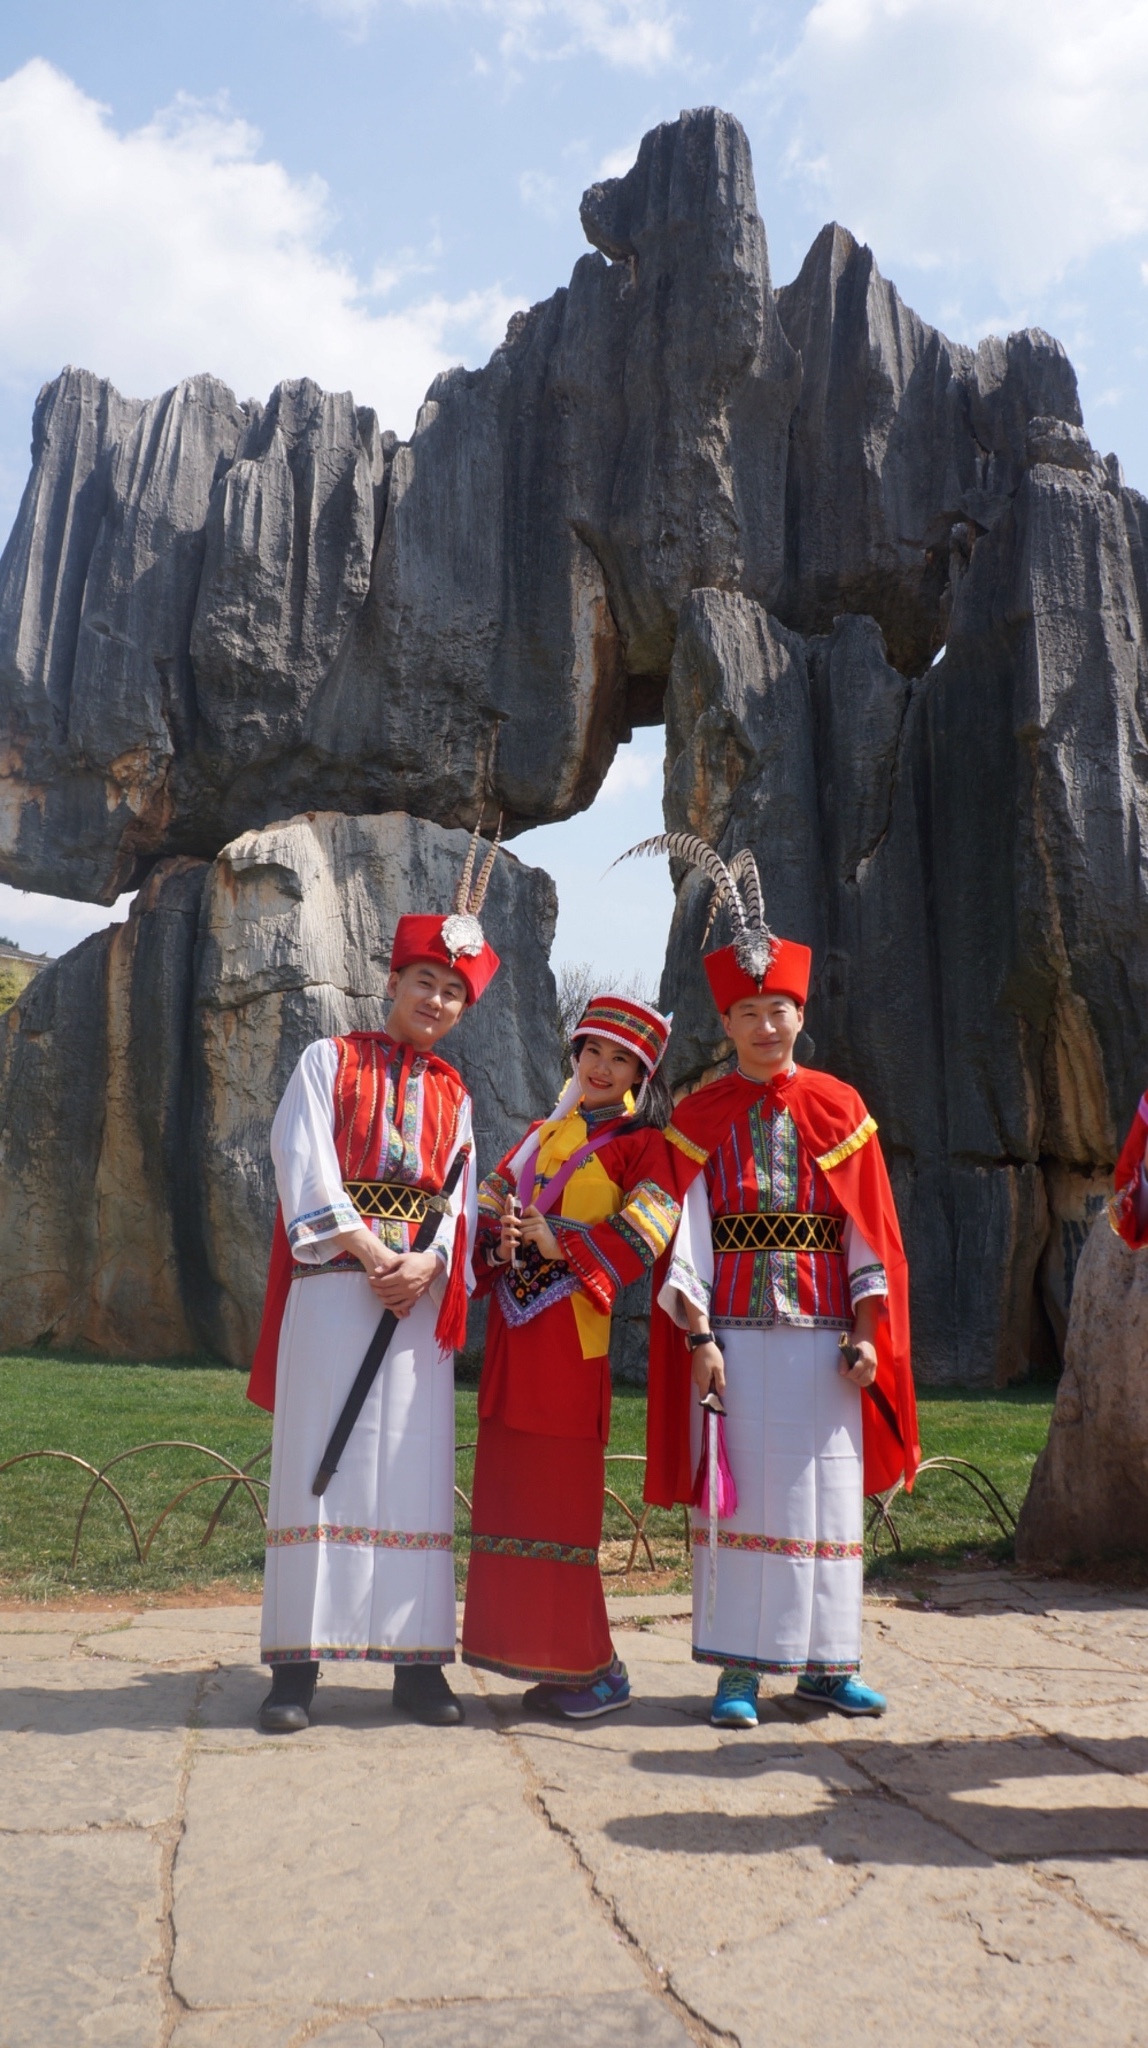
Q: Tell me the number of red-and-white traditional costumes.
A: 2